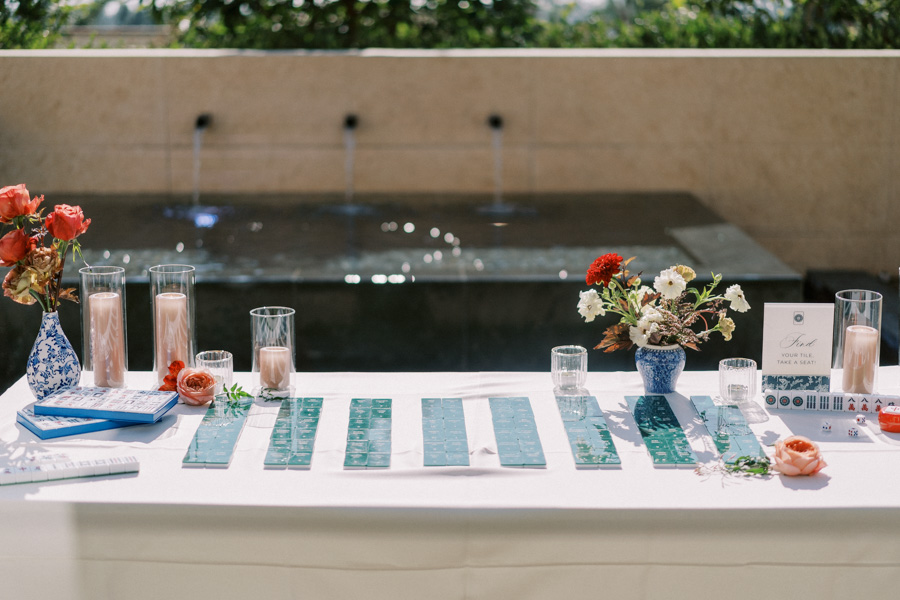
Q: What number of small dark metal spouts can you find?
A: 3